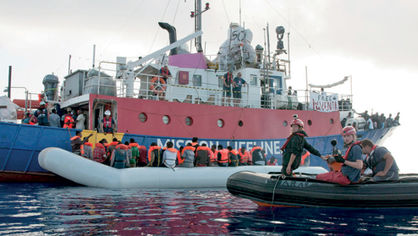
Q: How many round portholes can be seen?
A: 8